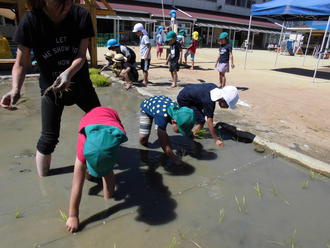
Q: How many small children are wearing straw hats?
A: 2